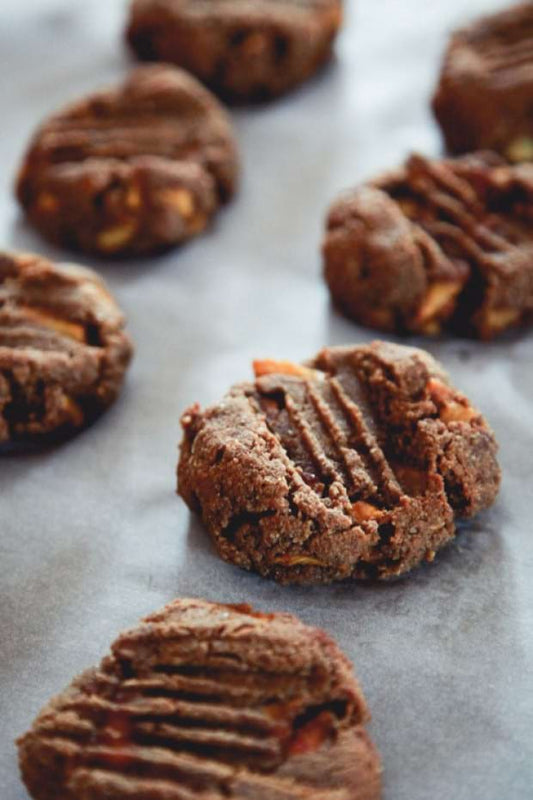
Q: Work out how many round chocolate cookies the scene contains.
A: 7